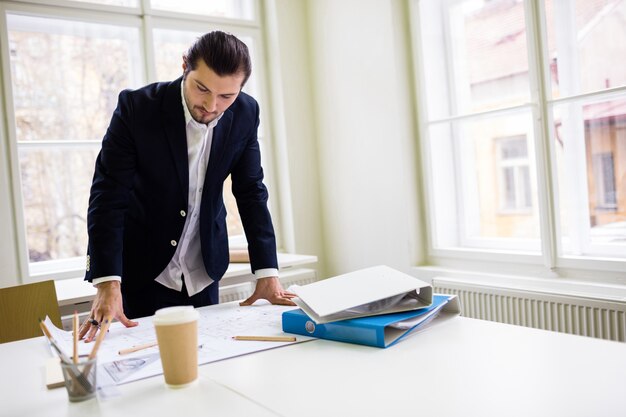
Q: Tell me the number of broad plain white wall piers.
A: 1